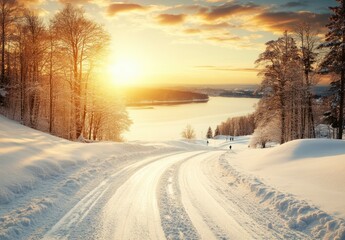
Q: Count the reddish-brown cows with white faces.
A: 0